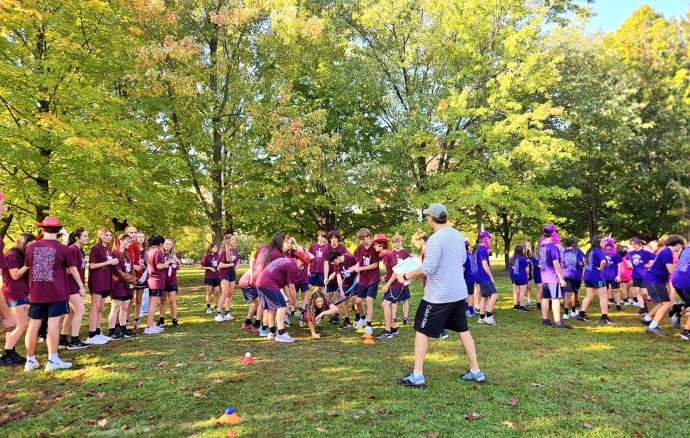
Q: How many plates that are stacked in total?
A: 0